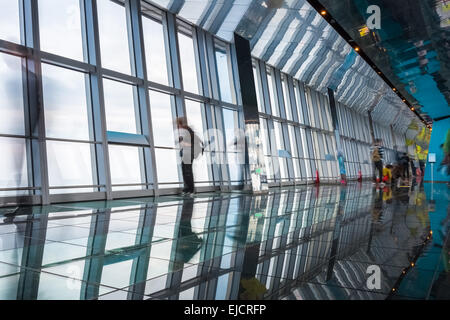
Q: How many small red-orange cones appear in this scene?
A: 2